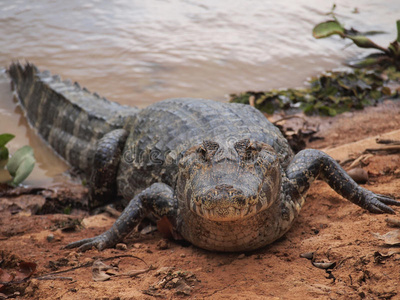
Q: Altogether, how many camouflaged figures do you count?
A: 1